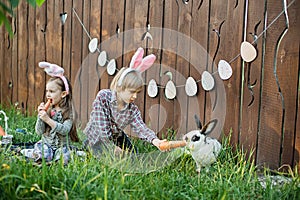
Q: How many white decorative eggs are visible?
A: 9